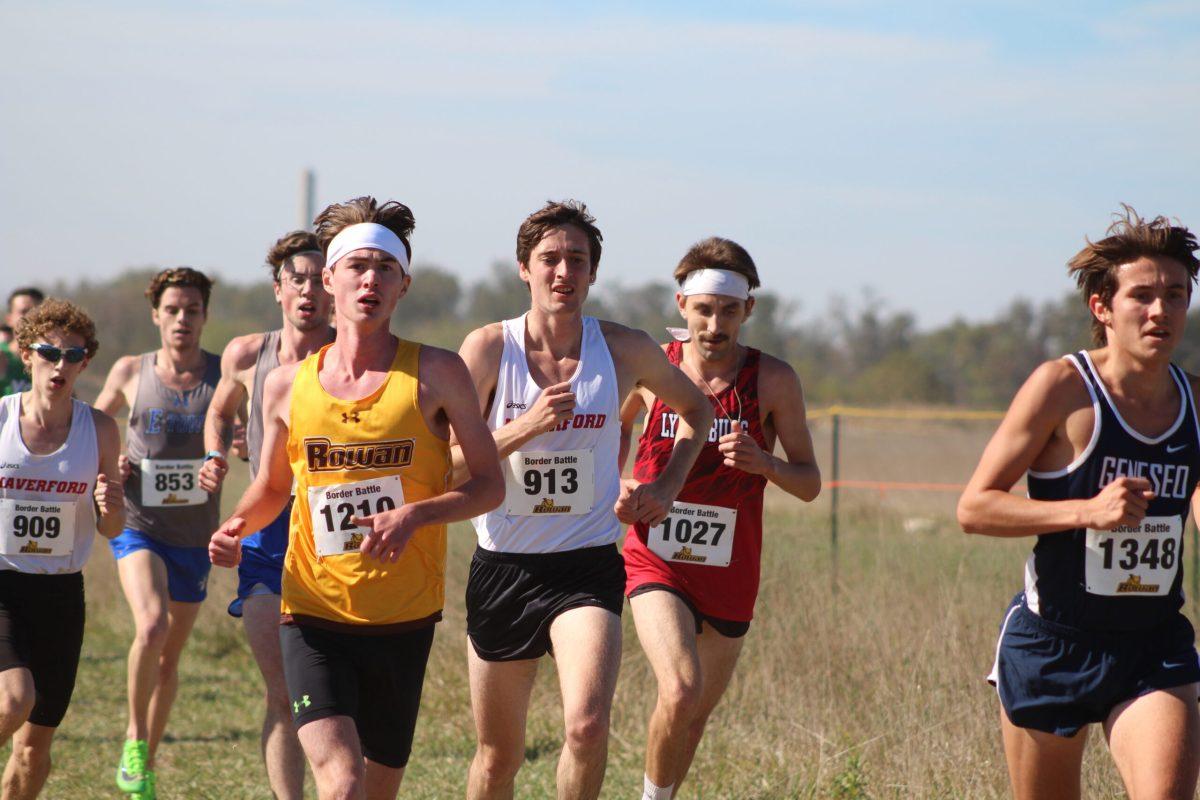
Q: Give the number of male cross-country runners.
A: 8